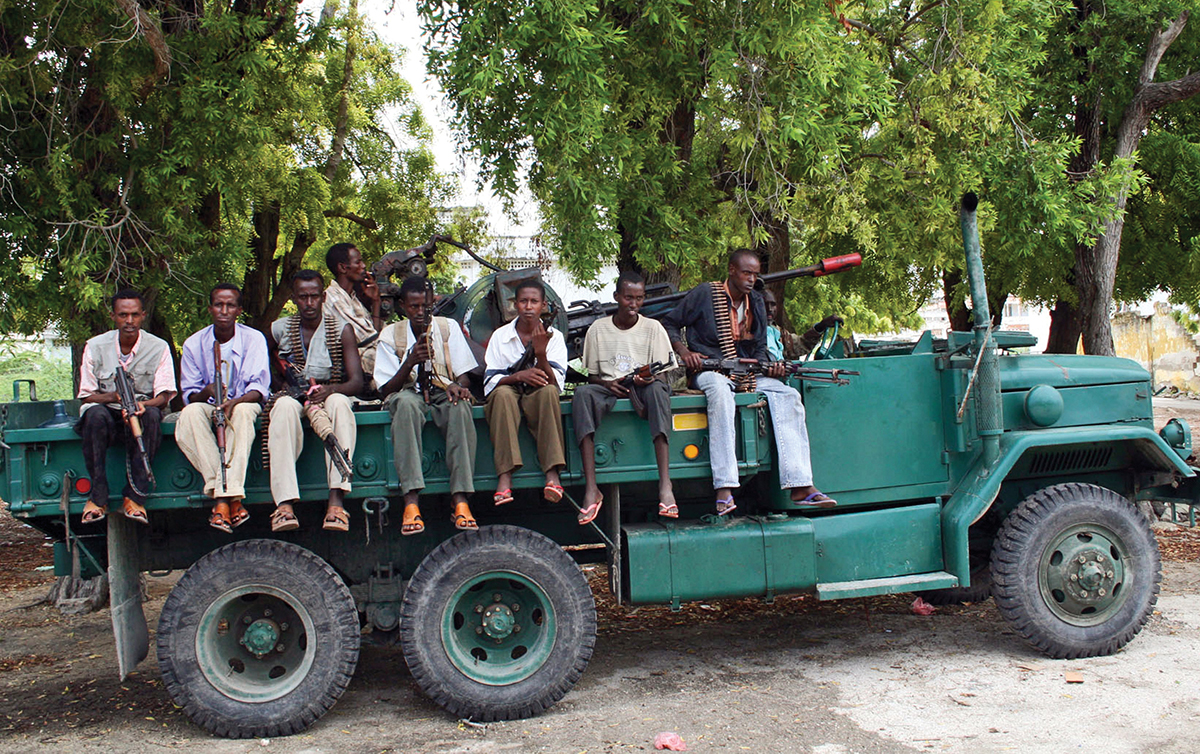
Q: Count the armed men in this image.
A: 7